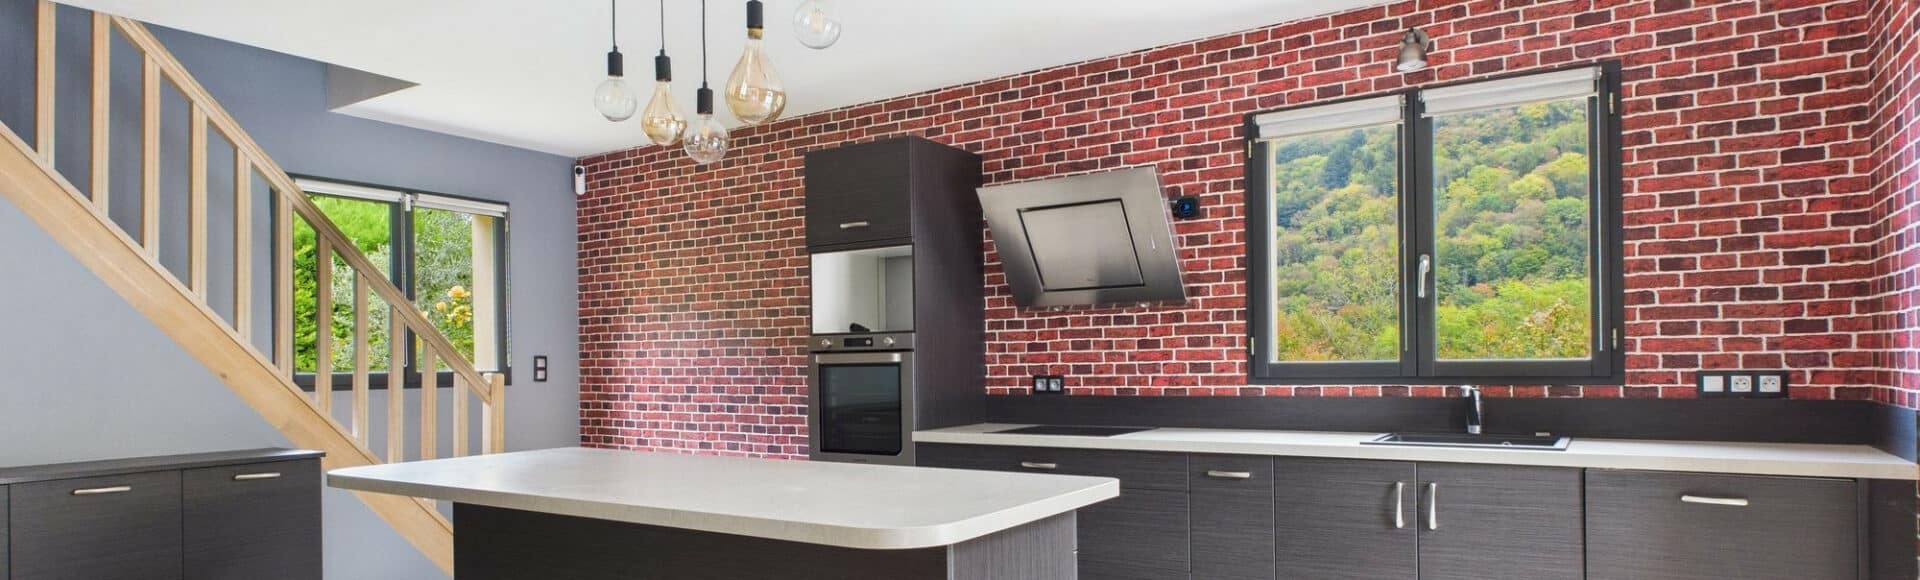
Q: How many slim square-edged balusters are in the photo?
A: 11